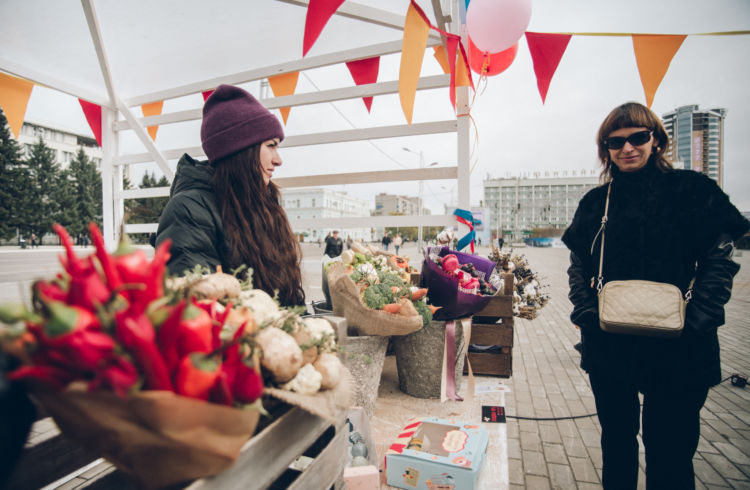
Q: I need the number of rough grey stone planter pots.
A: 2